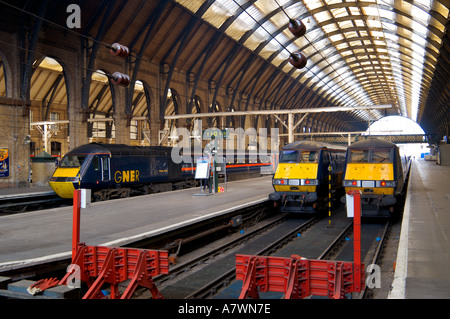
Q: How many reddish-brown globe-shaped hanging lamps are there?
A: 4